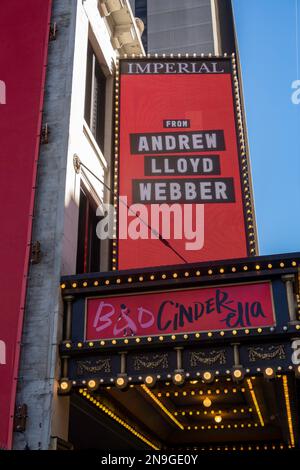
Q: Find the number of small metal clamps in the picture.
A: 4